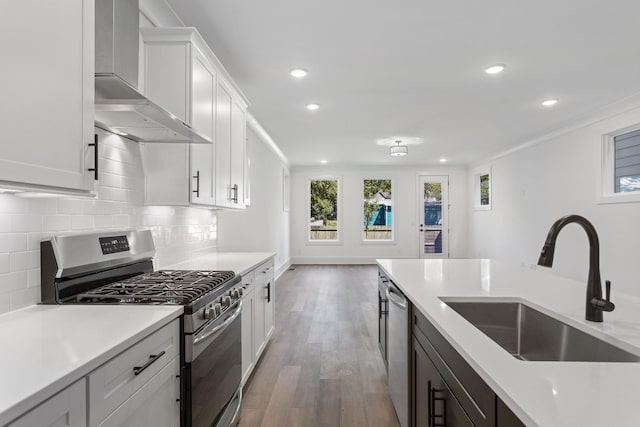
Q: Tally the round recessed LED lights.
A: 6